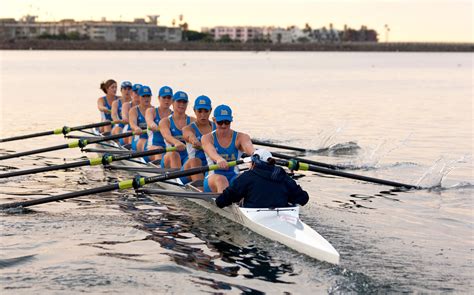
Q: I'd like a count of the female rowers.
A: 8